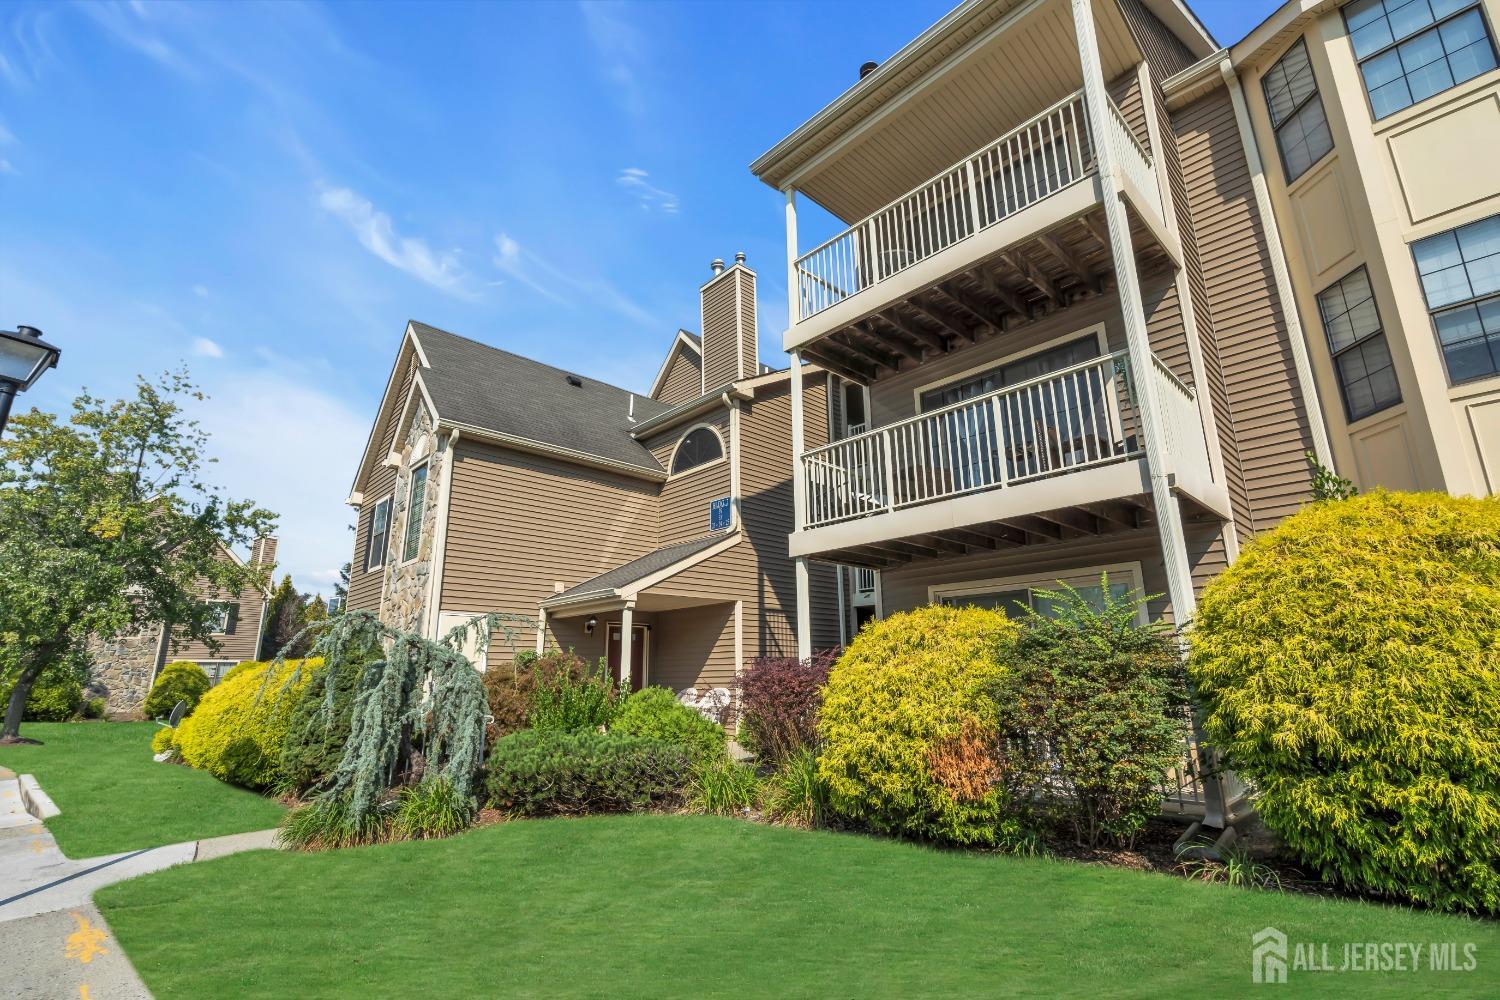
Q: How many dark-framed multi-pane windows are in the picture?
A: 4